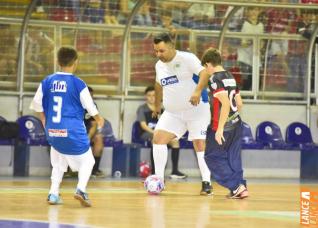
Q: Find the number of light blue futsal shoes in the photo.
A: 2